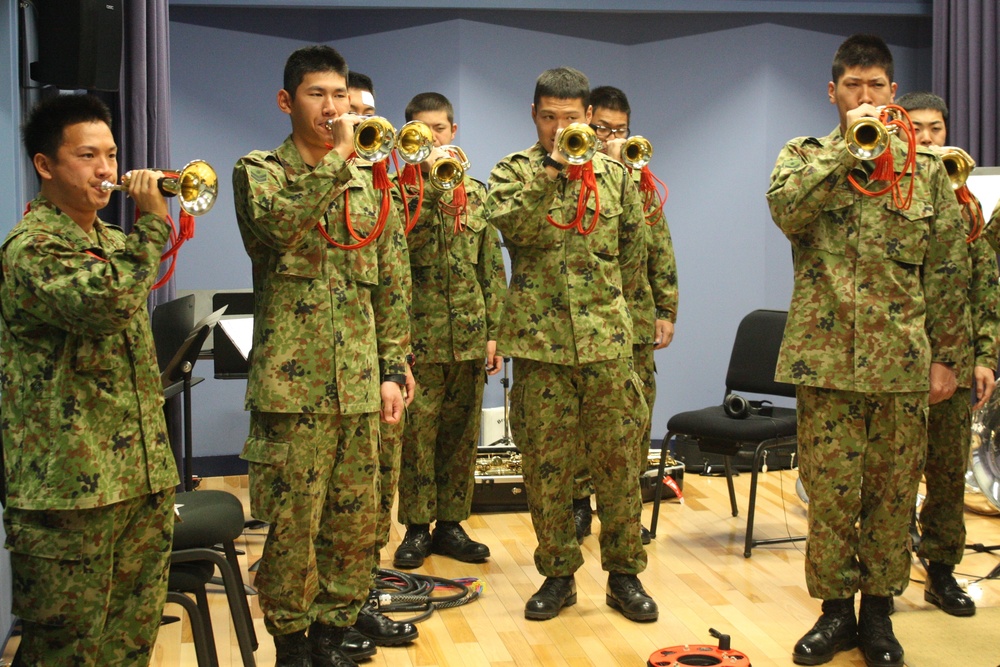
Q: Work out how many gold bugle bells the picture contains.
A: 8